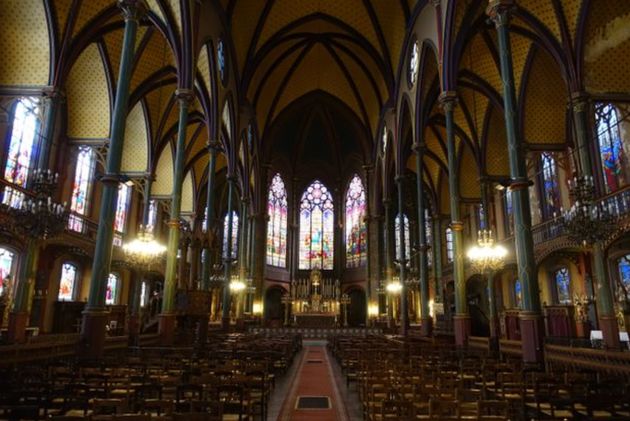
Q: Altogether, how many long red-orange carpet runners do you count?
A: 1